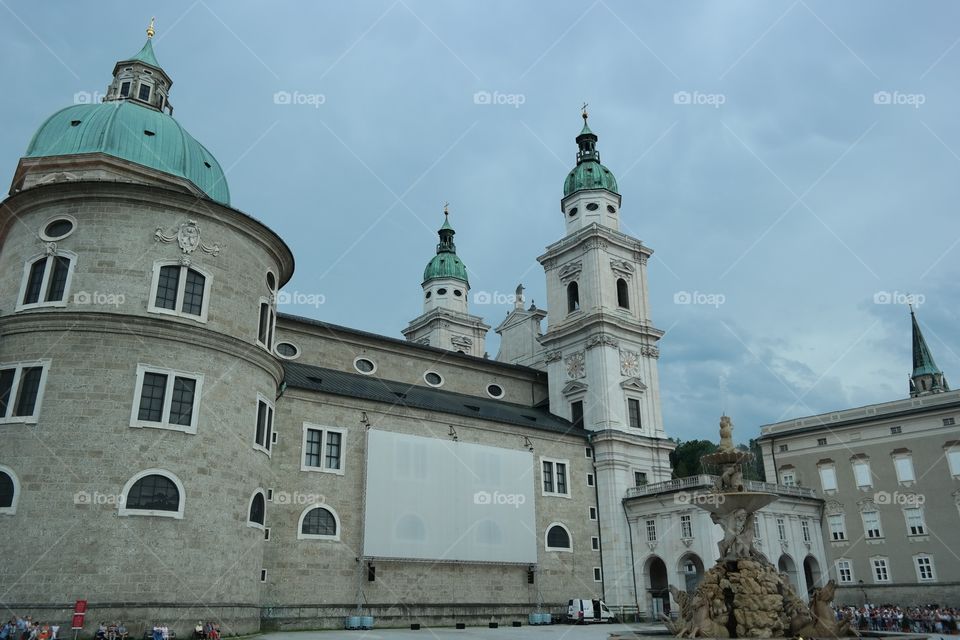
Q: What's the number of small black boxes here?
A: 4